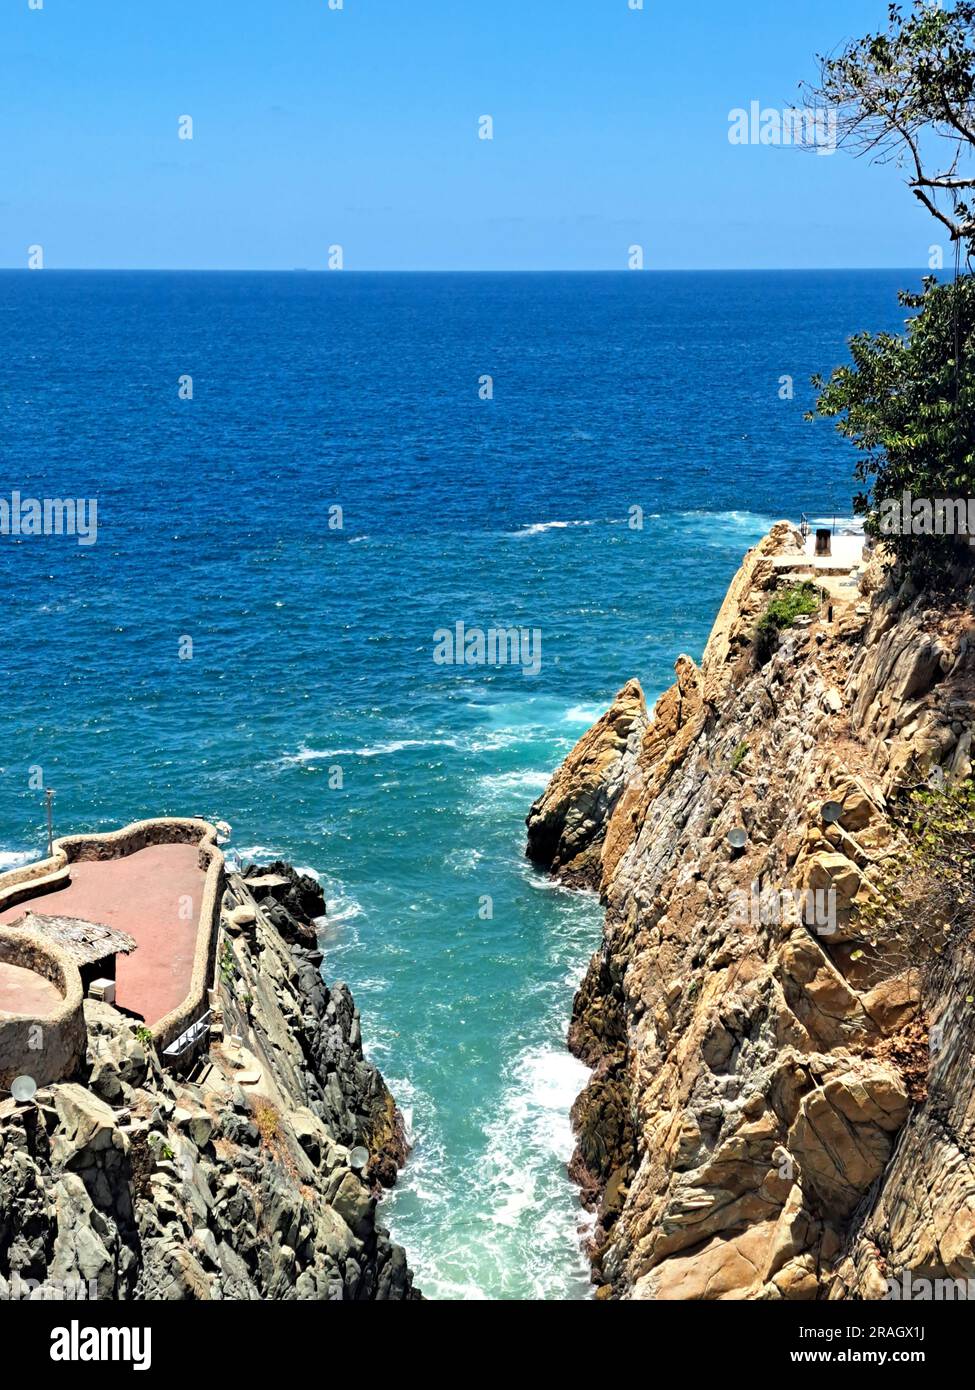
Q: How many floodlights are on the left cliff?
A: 2